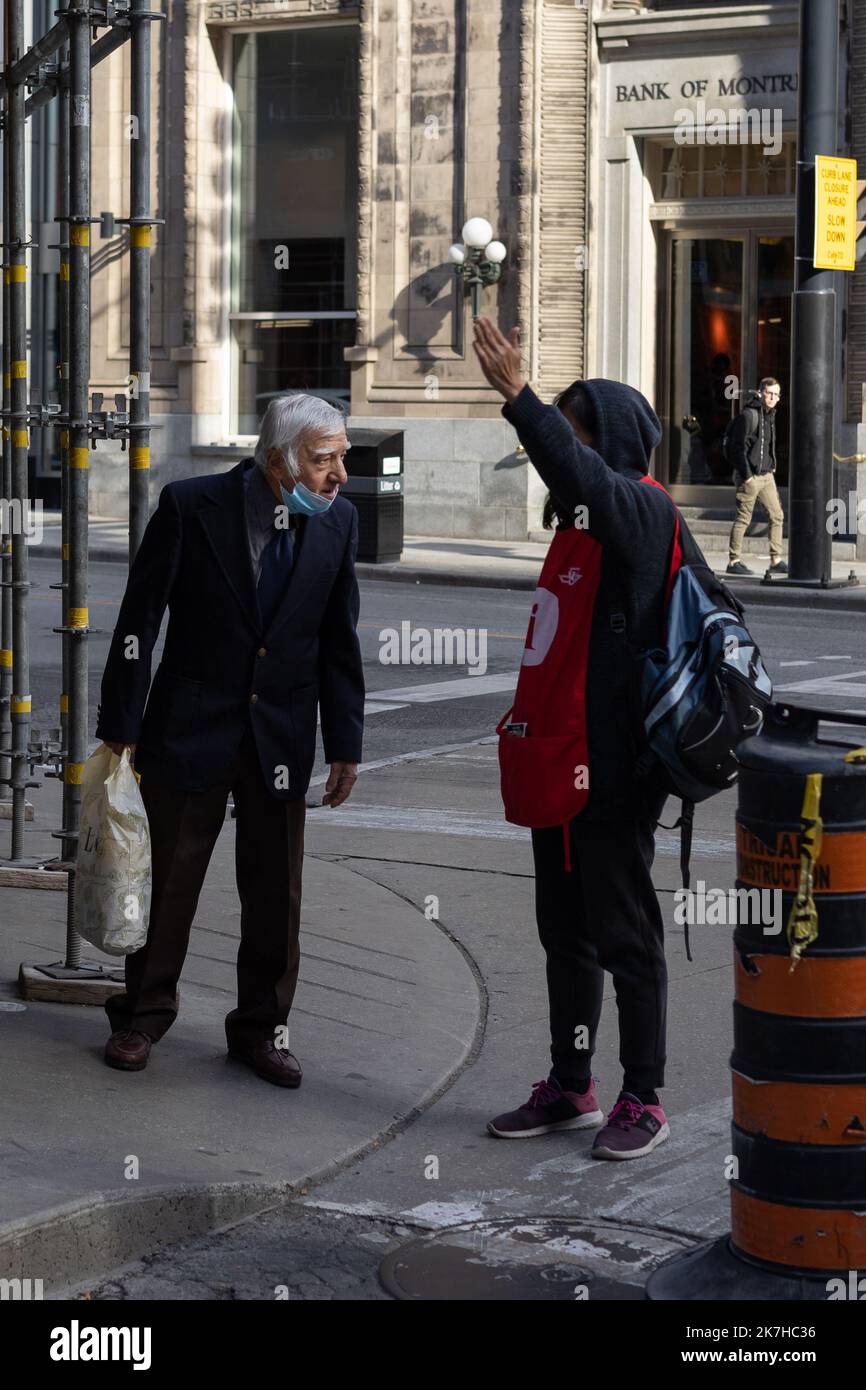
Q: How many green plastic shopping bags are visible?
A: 0